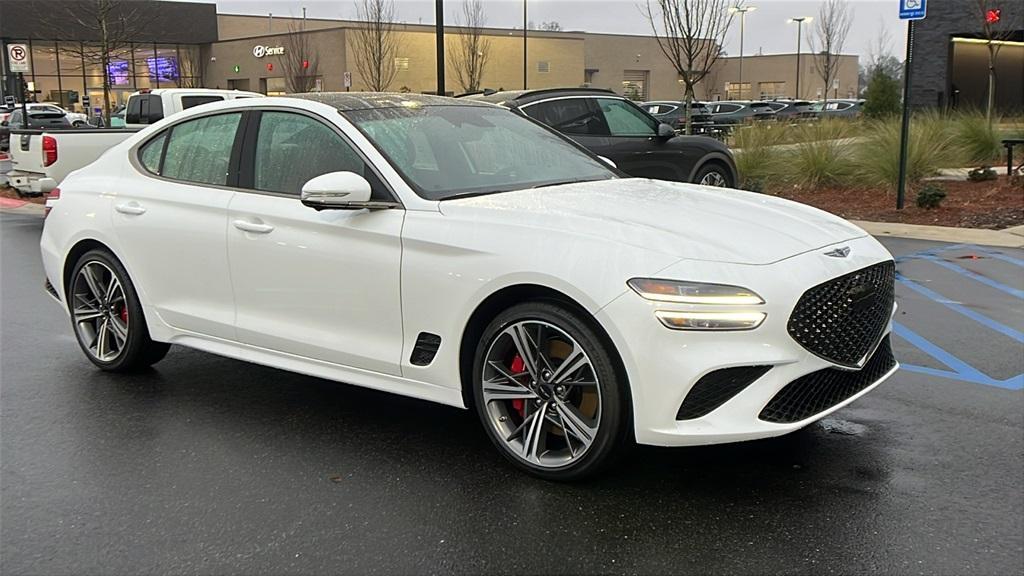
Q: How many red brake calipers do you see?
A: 2